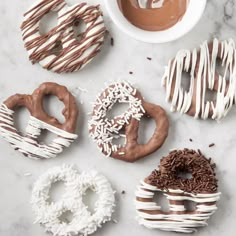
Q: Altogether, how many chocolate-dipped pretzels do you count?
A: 6